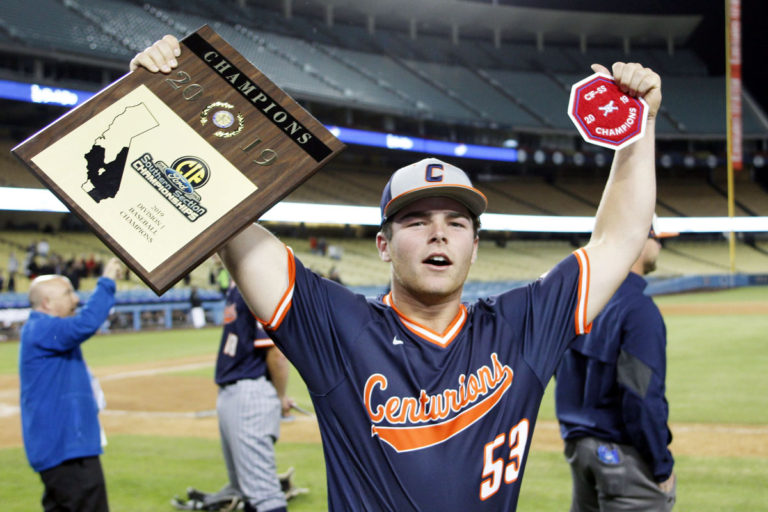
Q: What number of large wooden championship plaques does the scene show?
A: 1